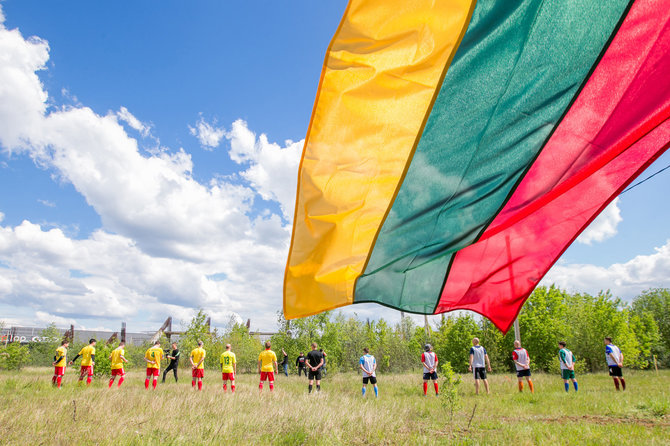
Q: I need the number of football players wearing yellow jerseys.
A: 7